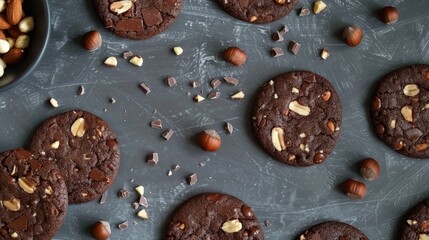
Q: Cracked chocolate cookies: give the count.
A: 9